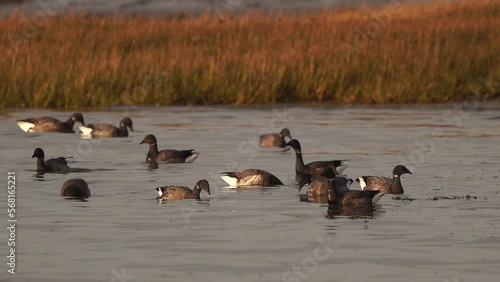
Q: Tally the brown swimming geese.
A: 12